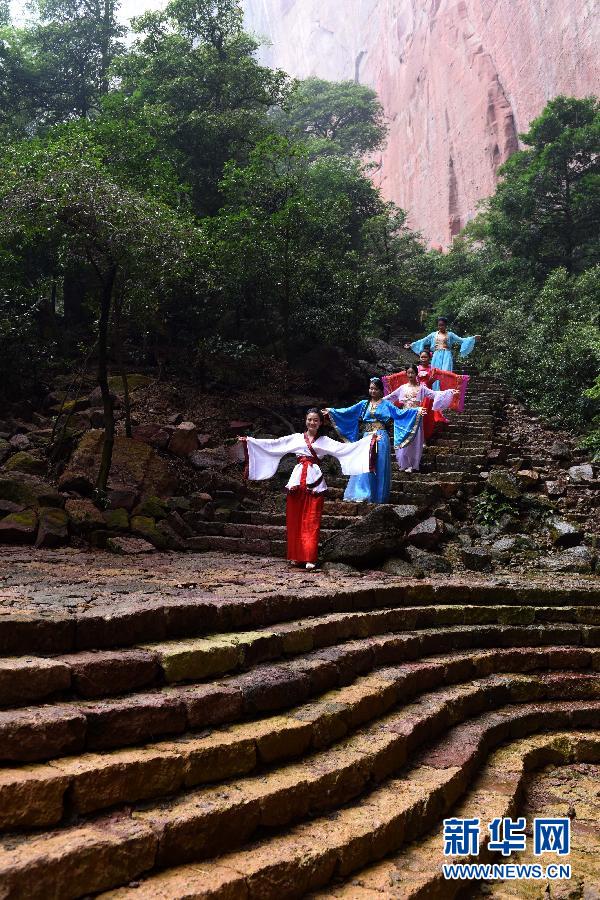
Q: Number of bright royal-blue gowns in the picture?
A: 1